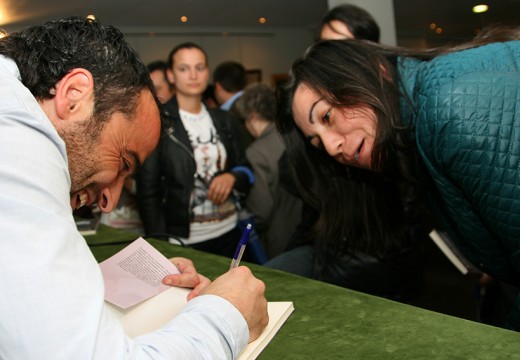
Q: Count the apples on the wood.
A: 0